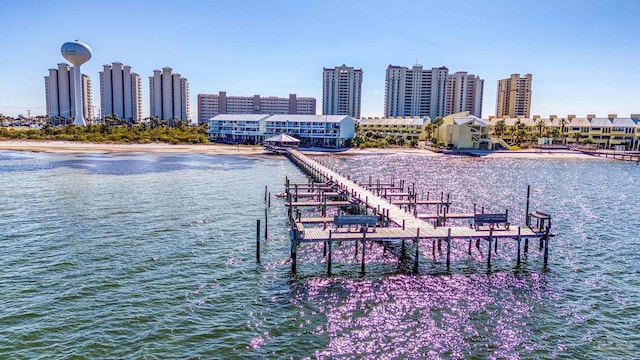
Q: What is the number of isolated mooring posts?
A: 4